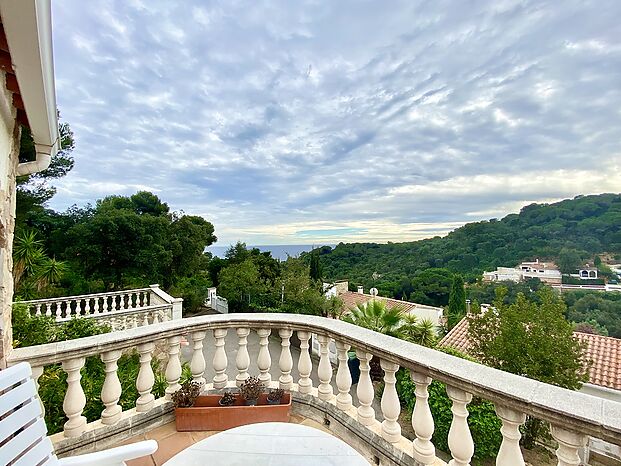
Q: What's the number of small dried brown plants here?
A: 4